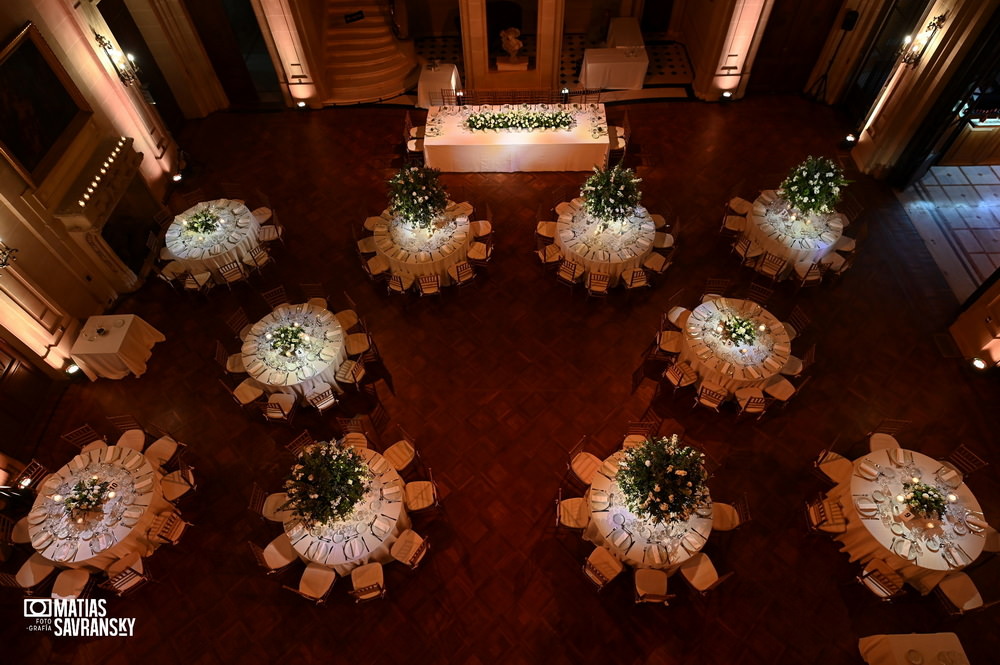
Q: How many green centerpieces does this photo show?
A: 11